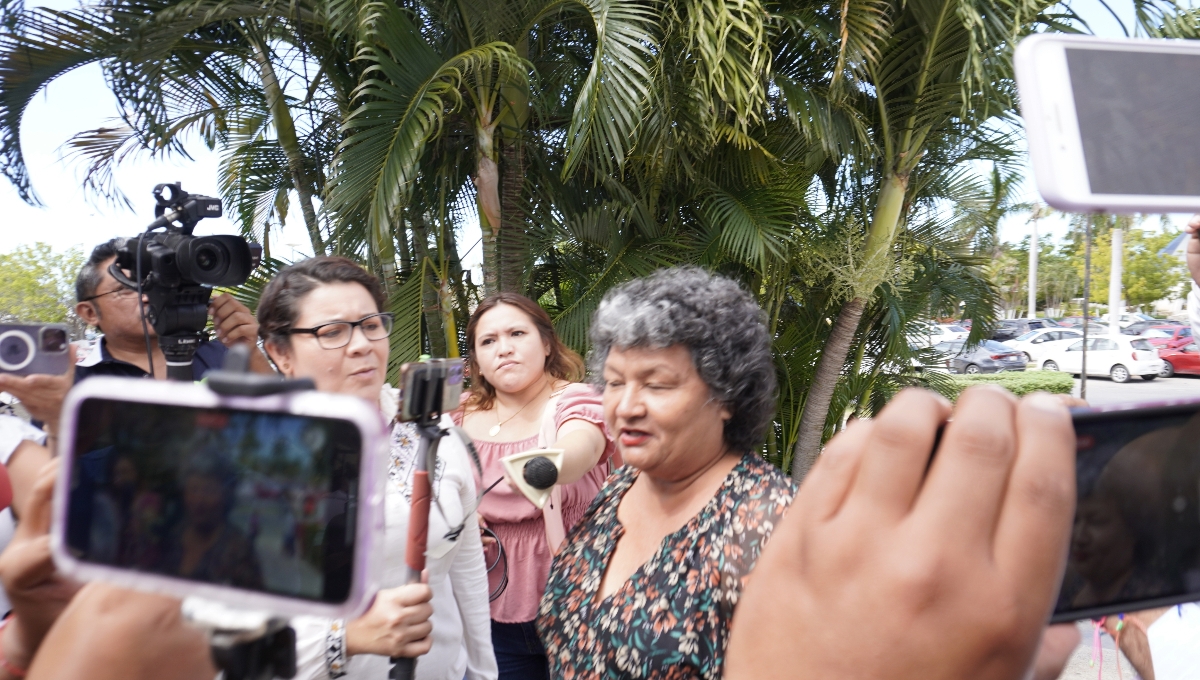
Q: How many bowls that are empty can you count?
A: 0